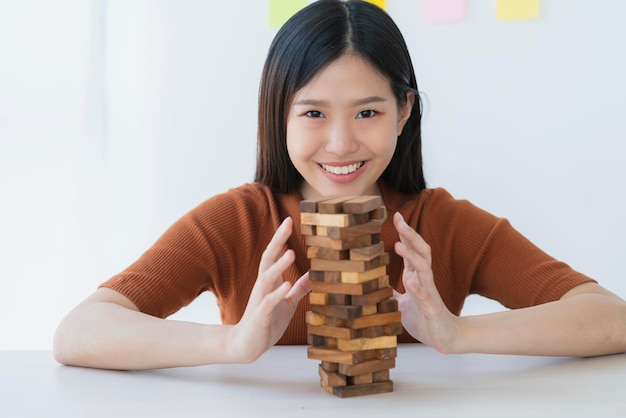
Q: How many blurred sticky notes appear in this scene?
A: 4